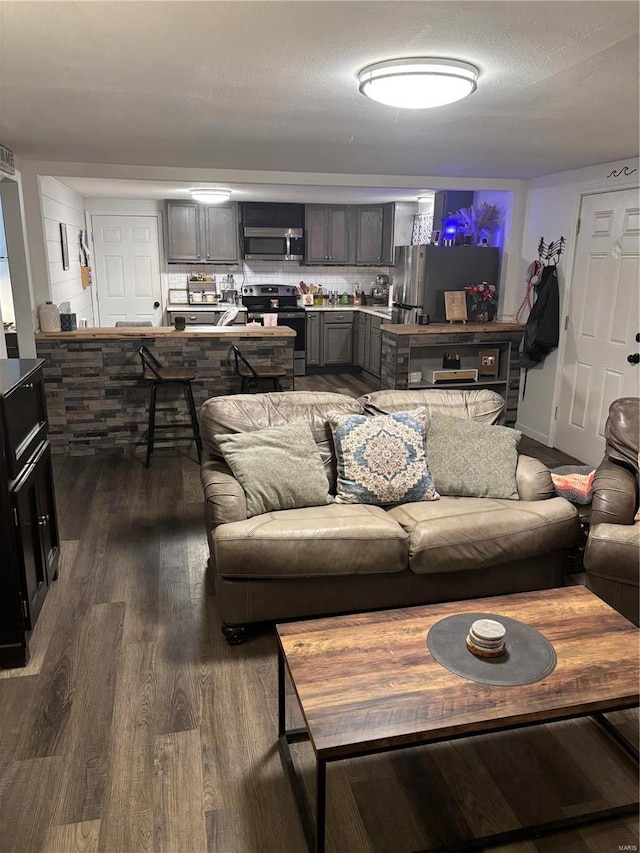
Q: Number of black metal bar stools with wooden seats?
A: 2